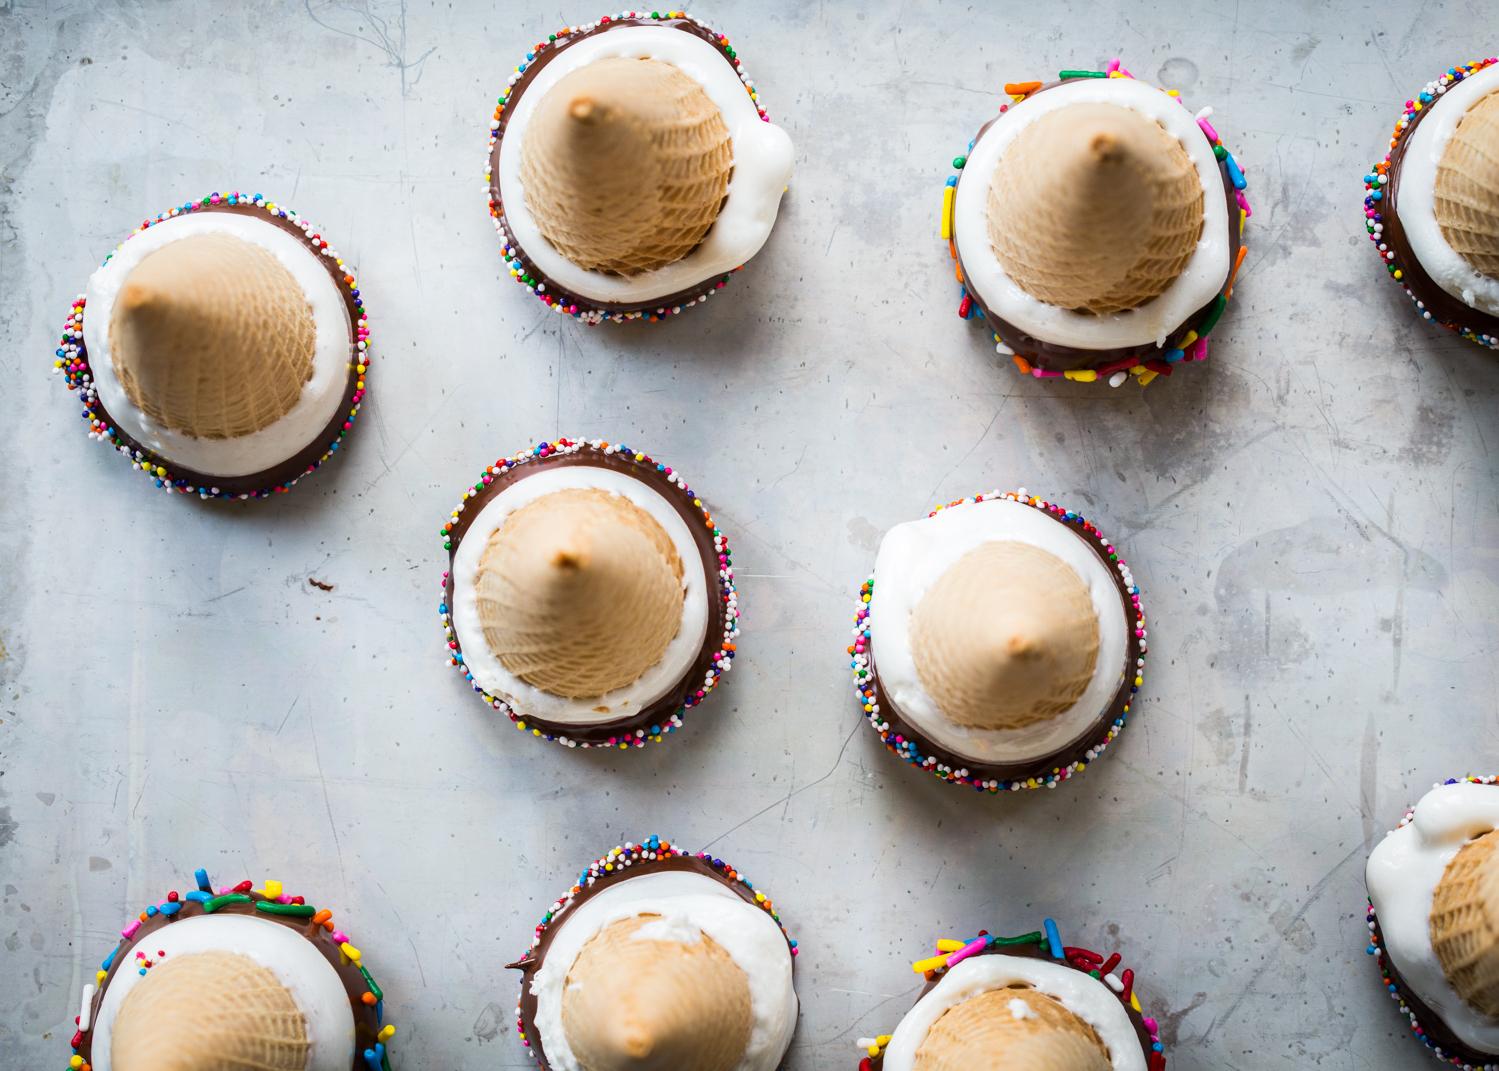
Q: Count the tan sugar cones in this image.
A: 10